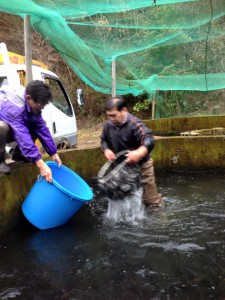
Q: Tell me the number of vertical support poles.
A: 3